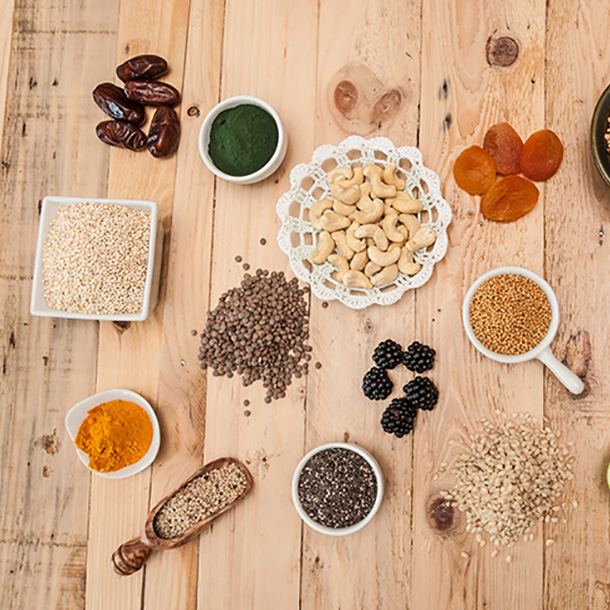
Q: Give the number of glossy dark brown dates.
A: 5